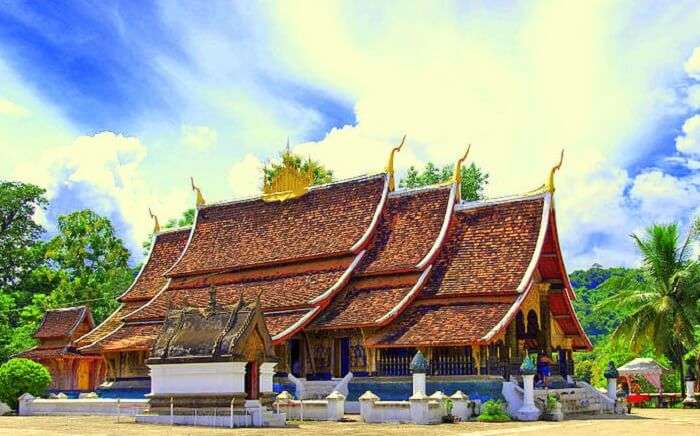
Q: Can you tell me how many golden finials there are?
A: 5